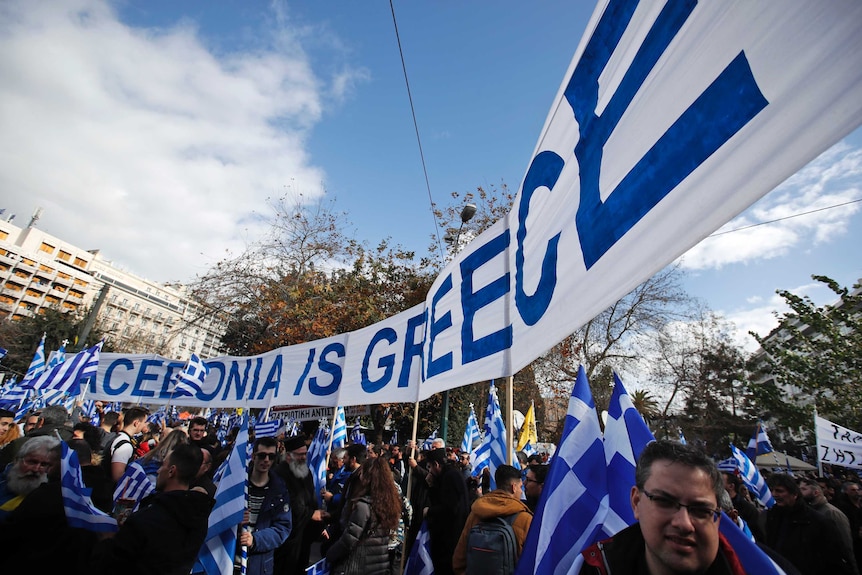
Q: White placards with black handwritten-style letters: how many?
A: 1